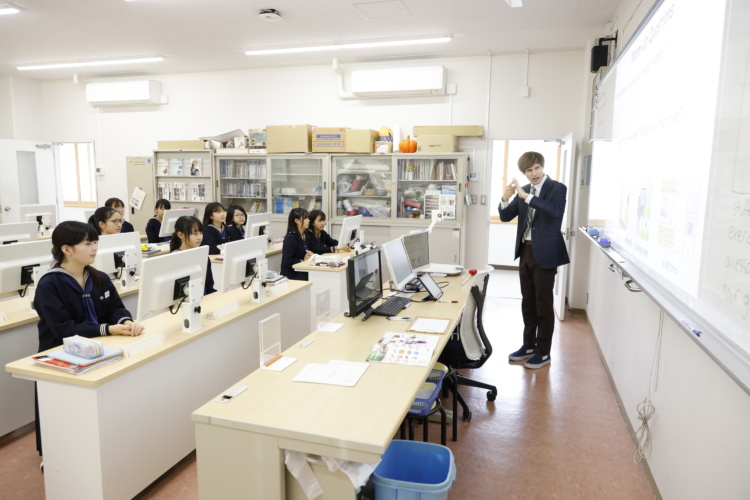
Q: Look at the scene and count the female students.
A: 9